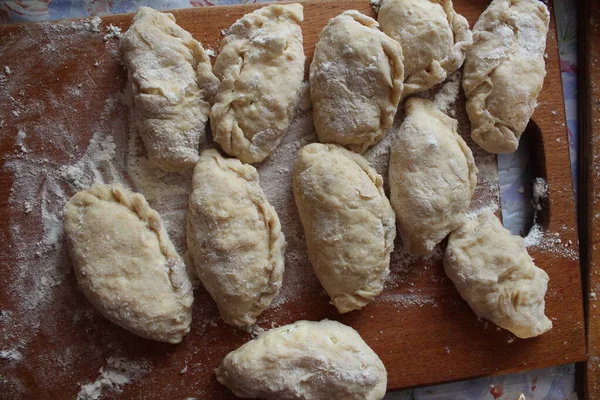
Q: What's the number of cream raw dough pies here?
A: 11